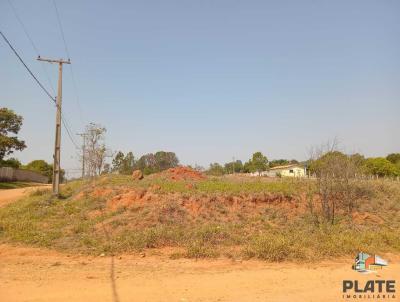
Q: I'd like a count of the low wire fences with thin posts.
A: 1